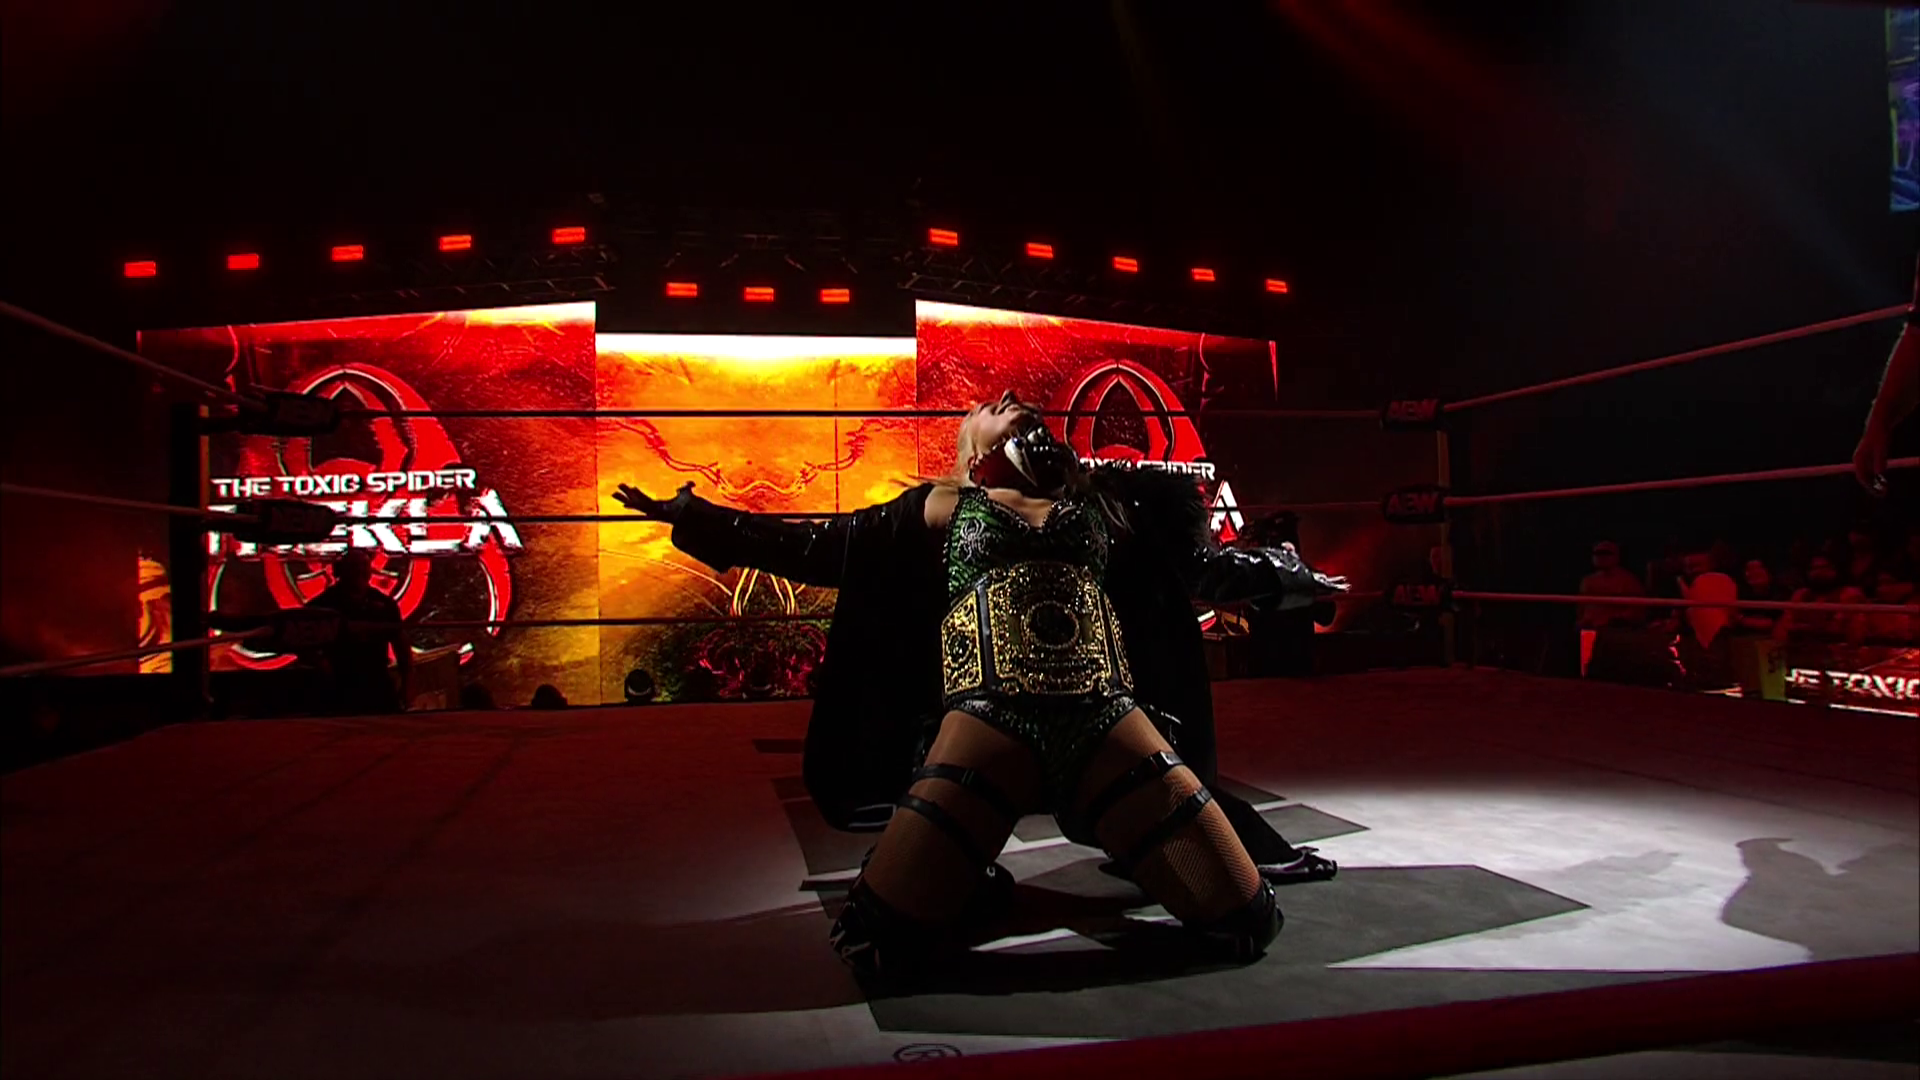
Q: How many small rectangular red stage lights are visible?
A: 13